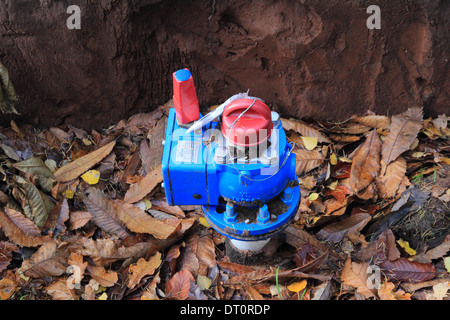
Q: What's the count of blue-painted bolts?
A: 3